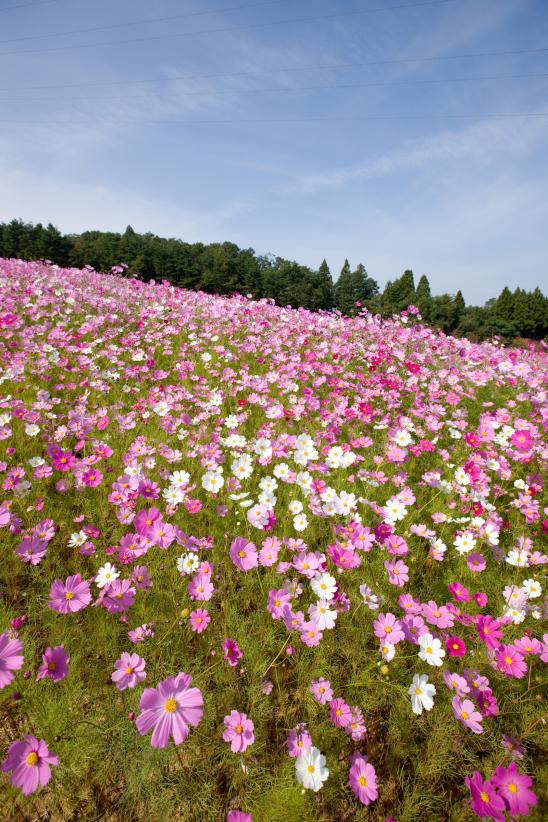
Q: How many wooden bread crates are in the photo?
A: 0